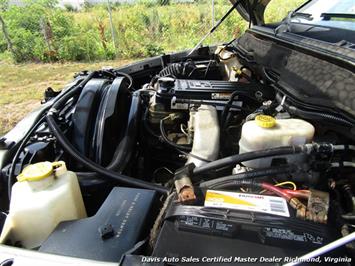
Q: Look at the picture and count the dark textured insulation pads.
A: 1